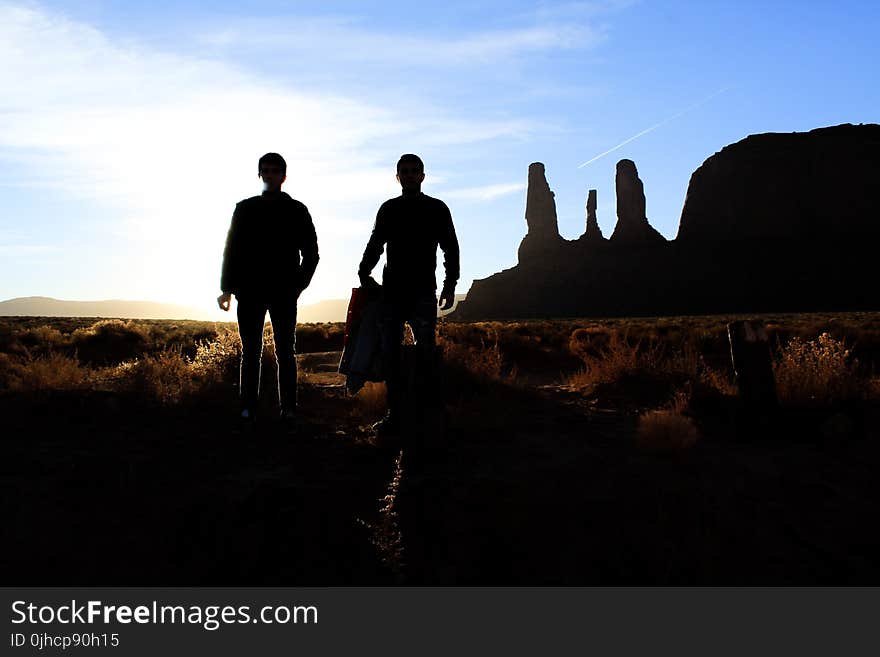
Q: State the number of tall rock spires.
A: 3